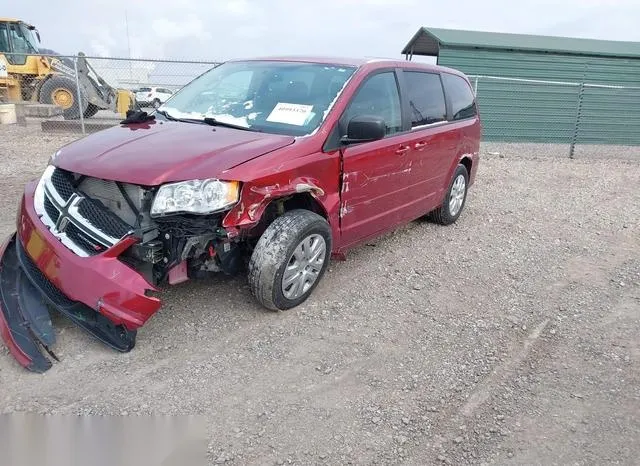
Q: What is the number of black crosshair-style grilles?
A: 1